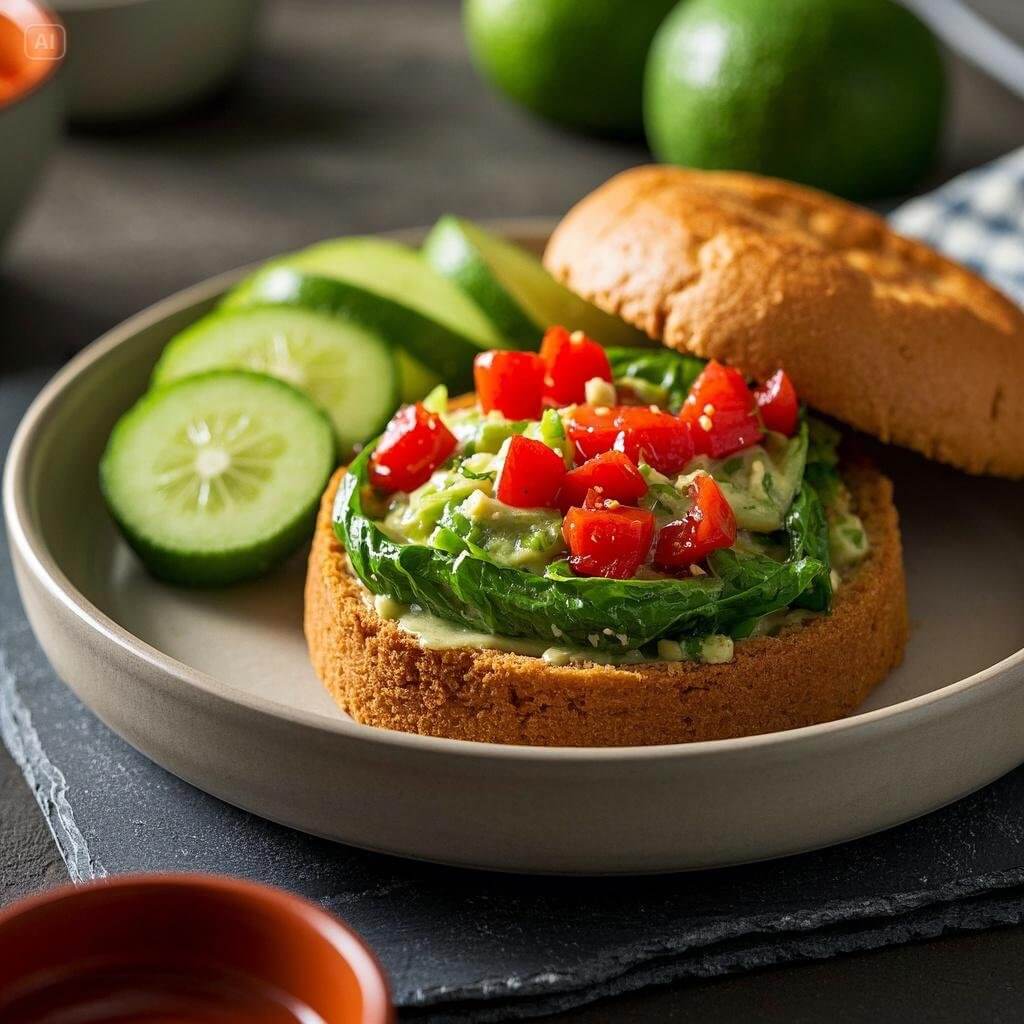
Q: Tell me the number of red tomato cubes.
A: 11